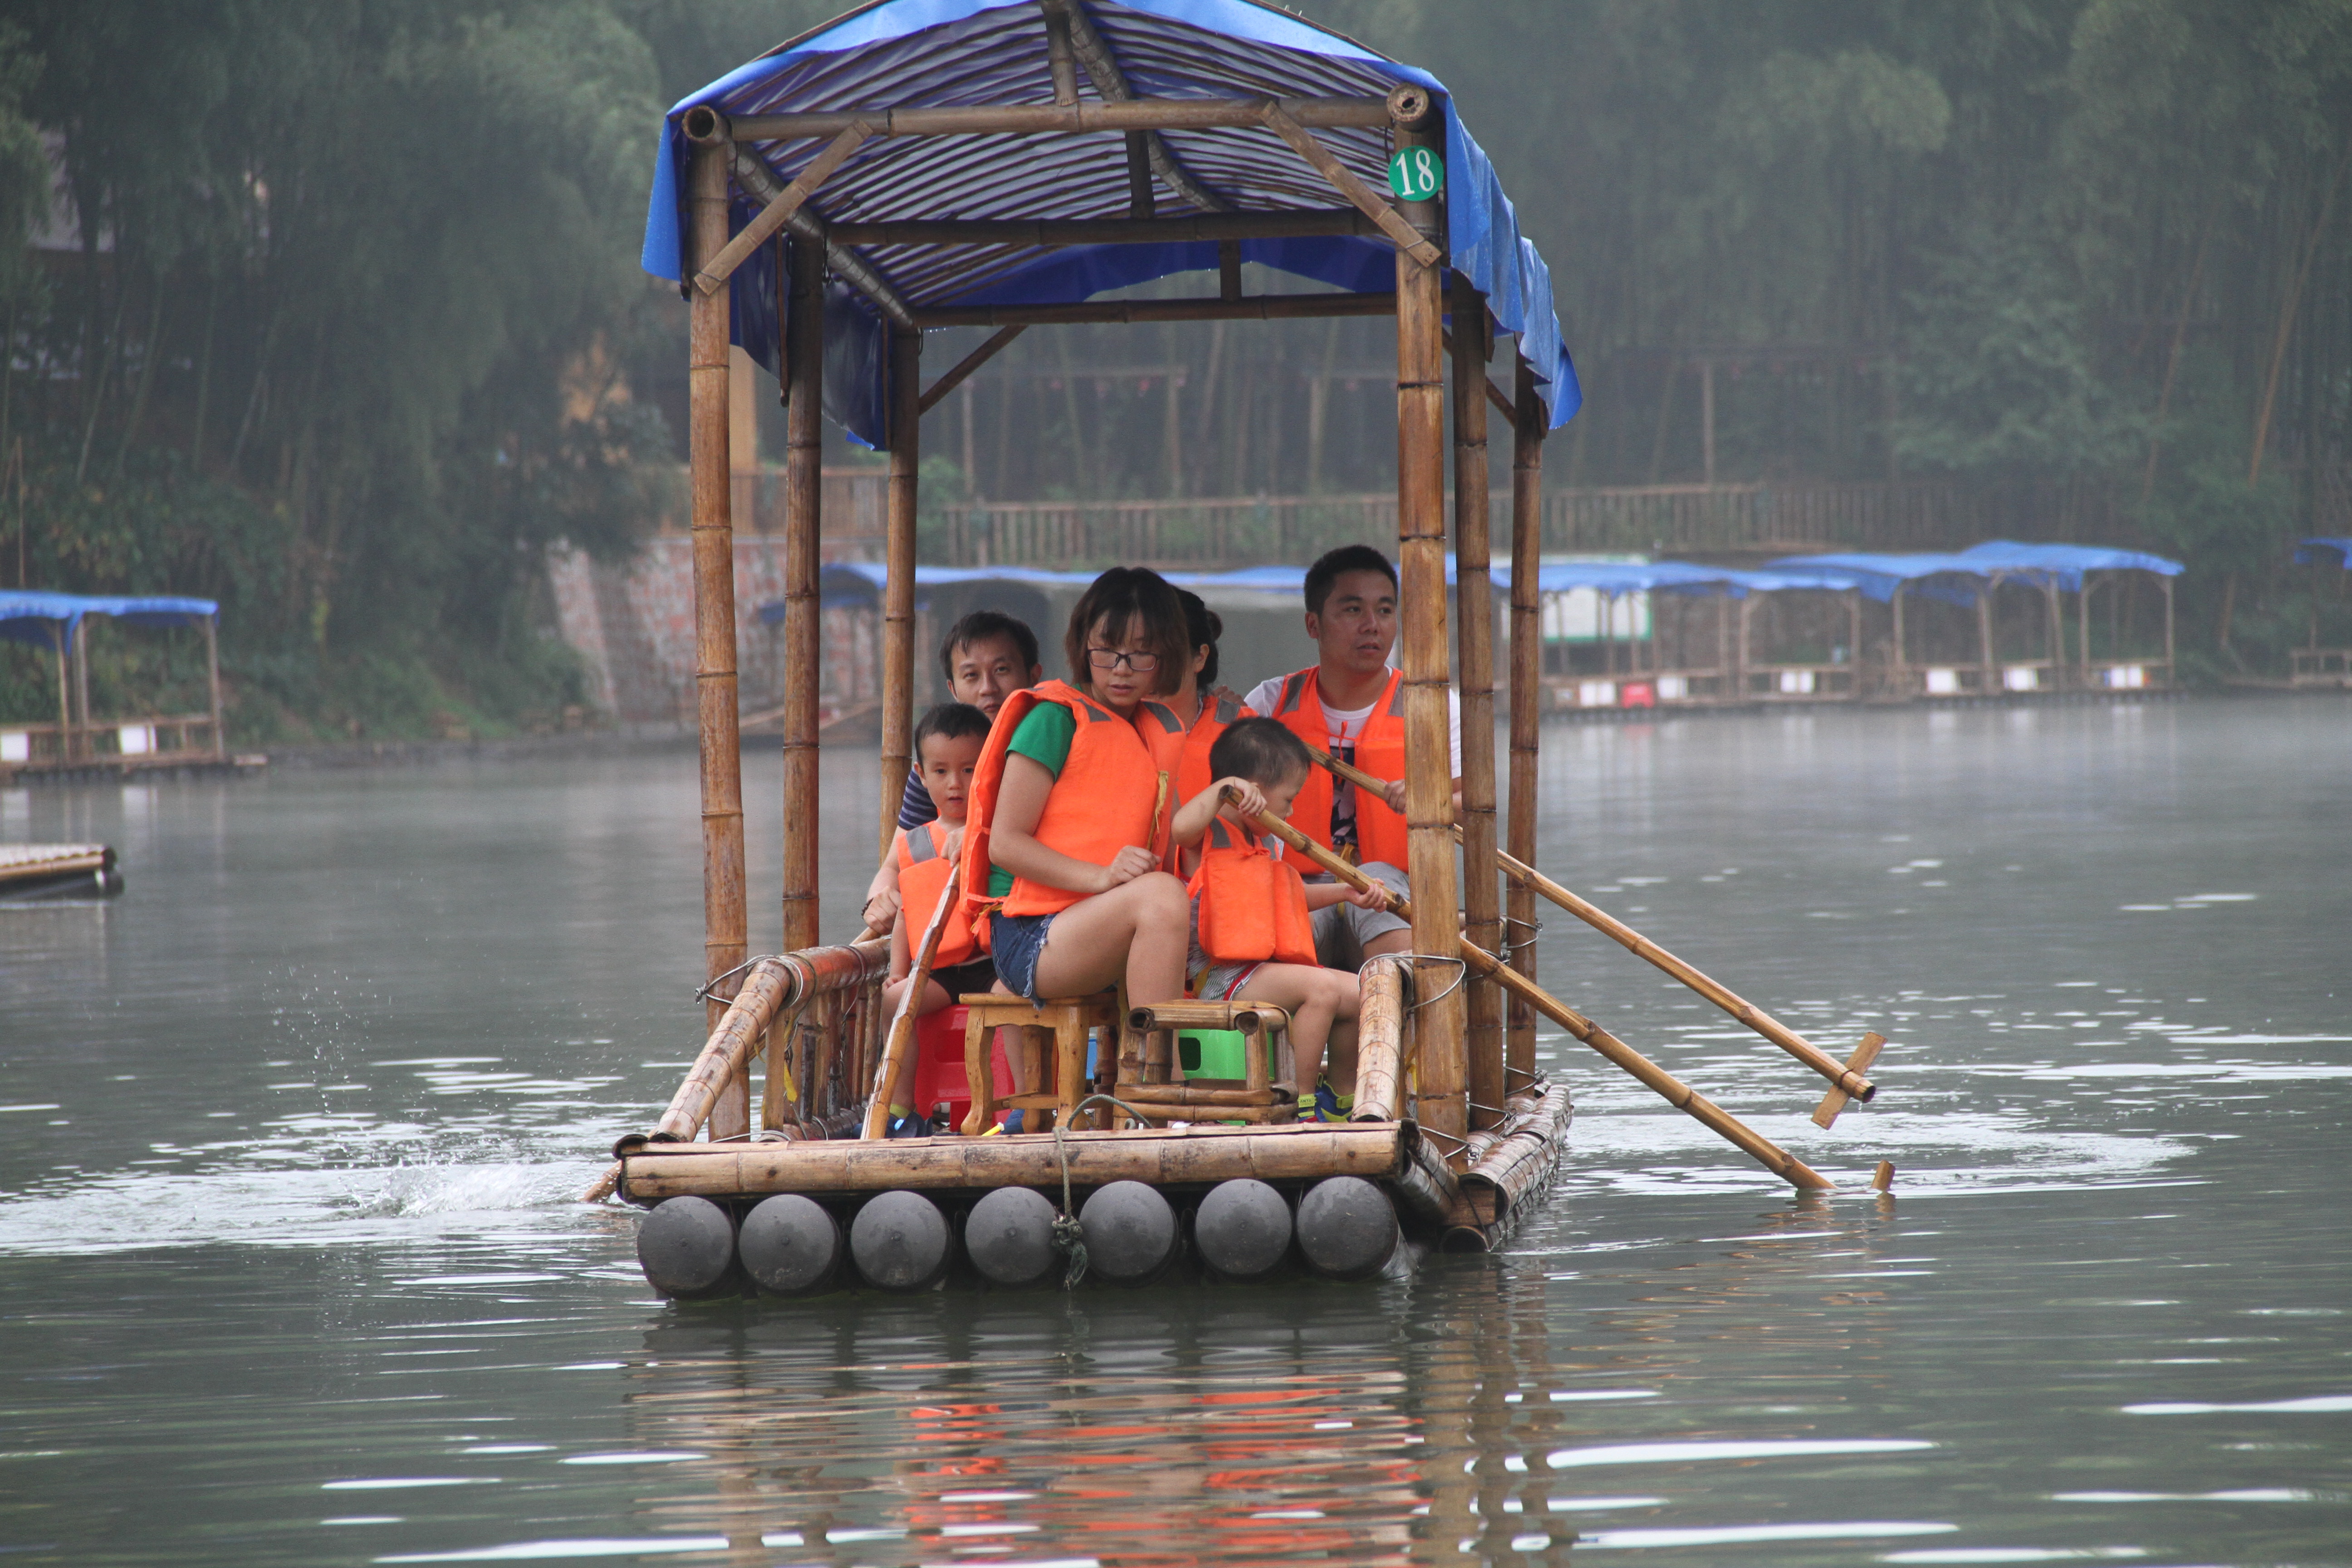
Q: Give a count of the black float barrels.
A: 7